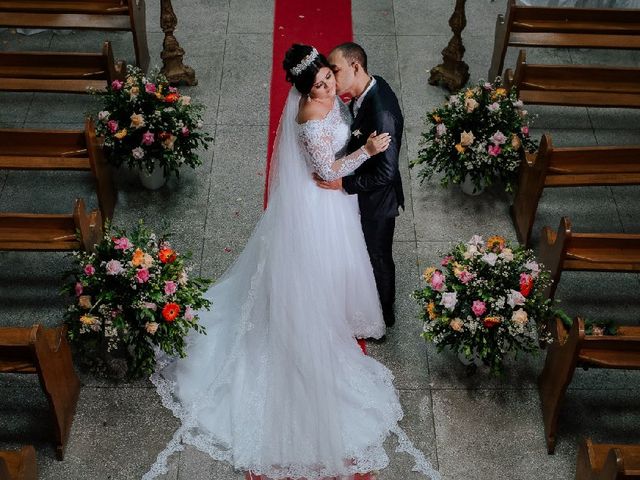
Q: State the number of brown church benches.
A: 12